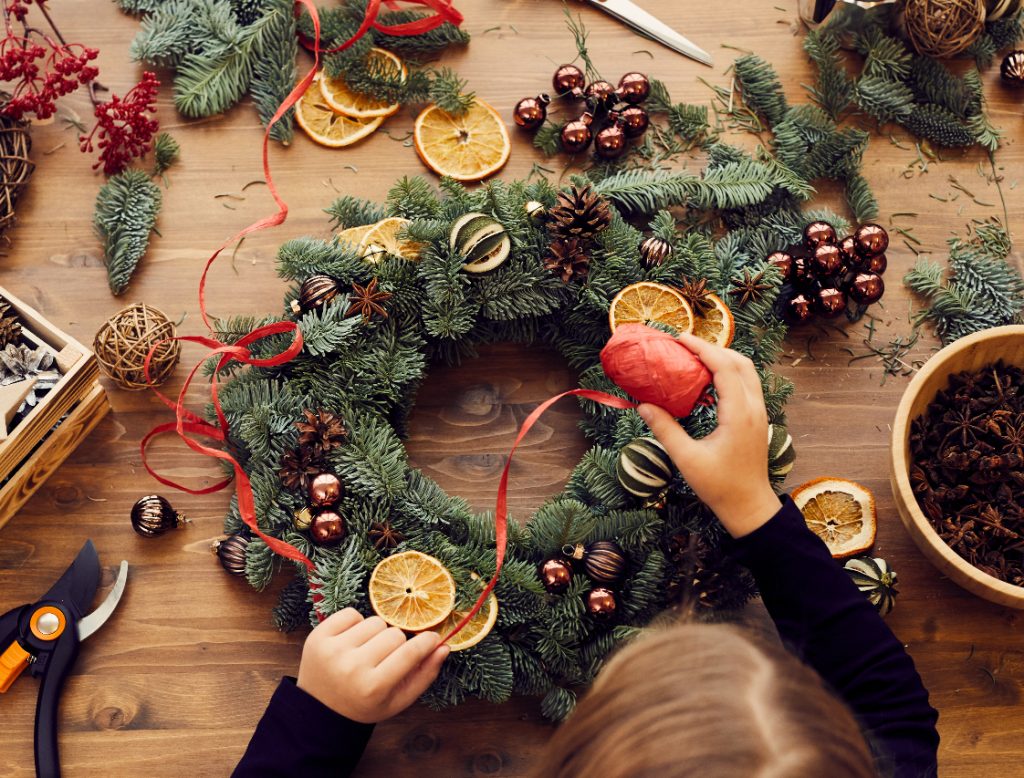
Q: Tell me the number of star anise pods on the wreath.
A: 4